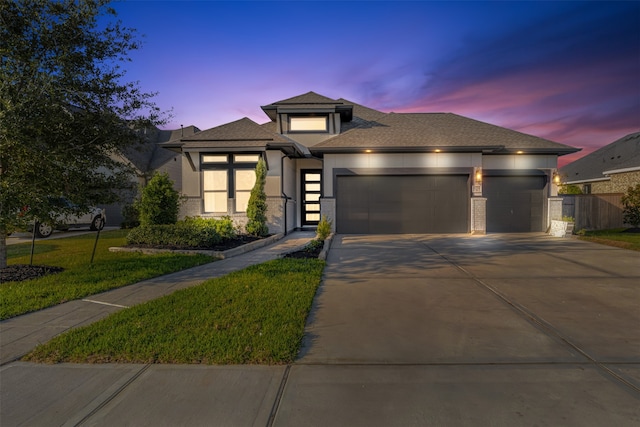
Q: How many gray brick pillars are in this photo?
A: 3